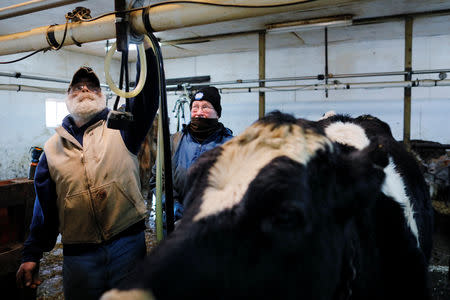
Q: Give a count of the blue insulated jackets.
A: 1